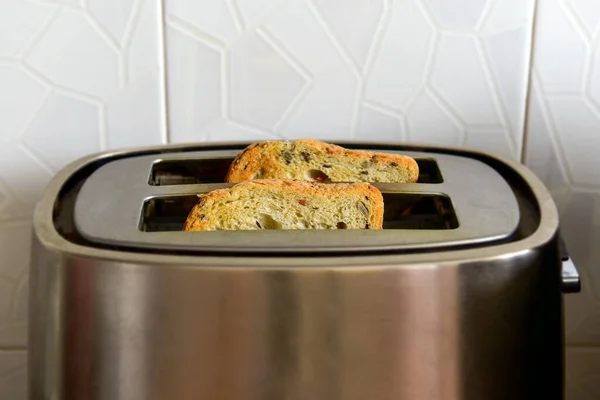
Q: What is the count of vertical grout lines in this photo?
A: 2